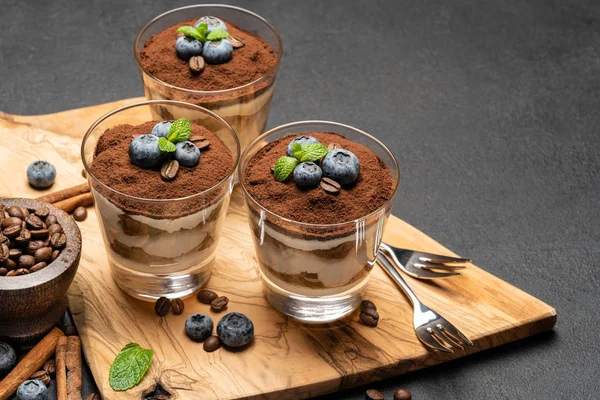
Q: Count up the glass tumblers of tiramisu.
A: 3